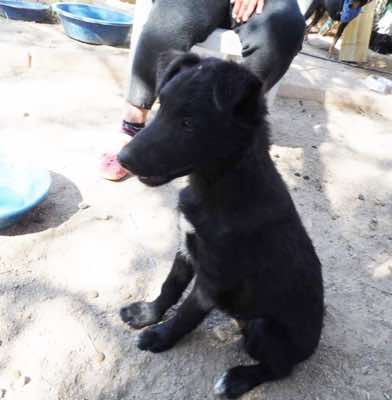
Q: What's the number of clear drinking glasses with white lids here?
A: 0